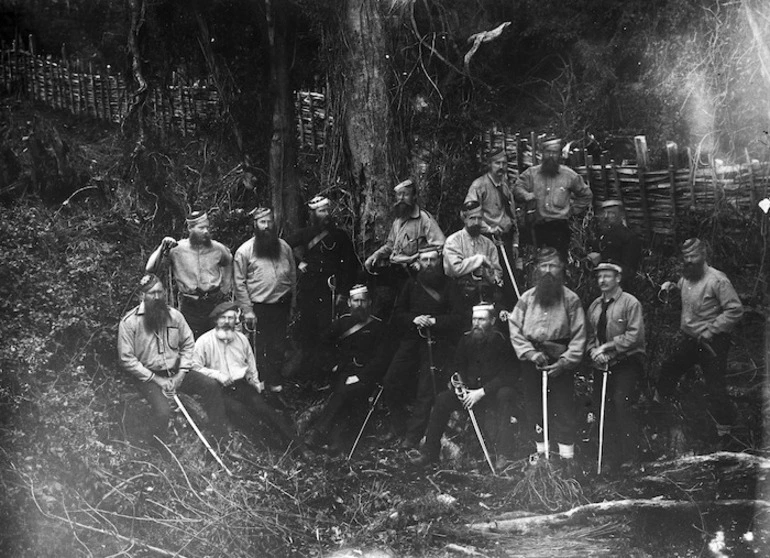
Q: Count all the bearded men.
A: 14